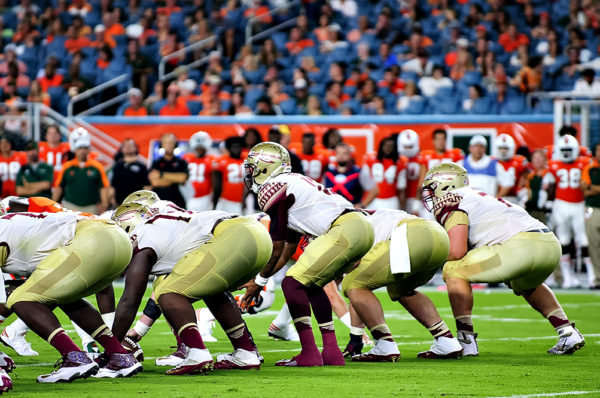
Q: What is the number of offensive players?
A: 6